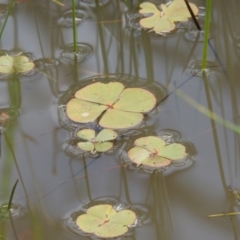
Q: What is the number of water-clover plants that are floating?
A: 6